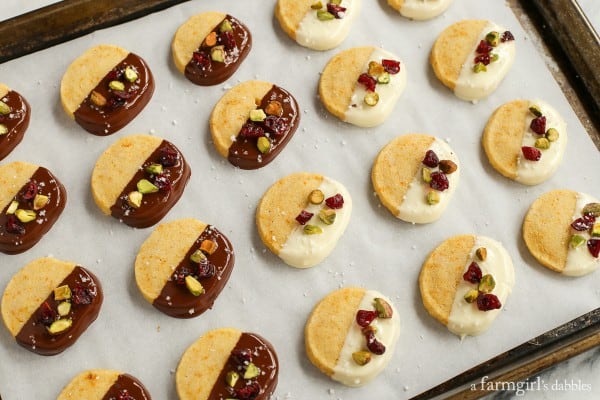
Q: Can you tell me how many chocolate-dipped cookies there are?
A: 10